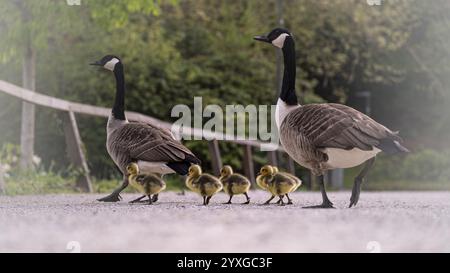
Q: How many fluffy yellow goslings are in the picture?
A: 5